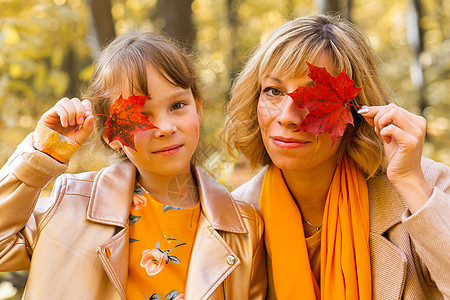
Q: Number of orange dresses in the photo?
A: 1